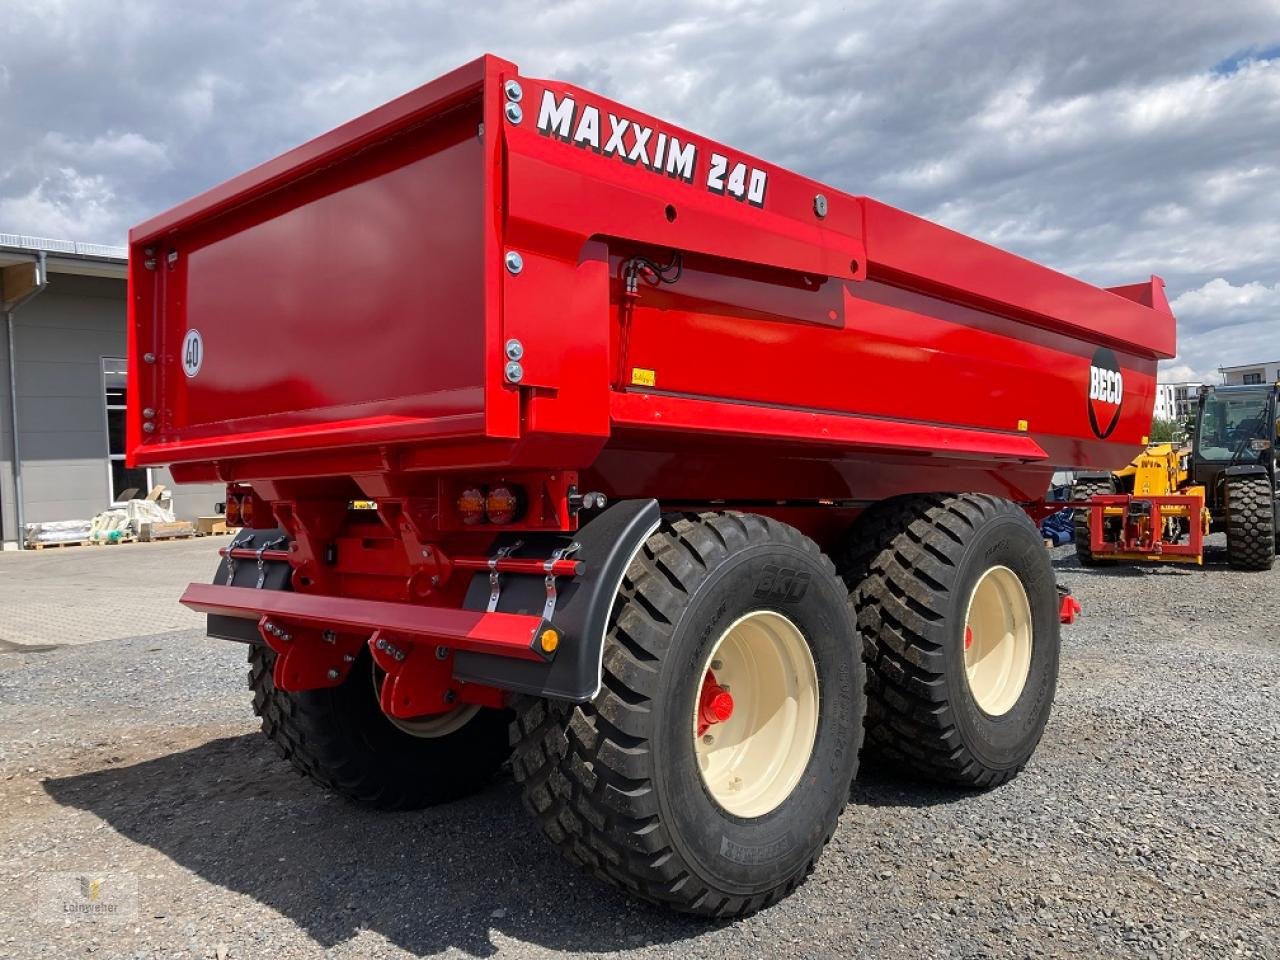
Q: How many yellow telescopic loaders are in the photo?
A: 1